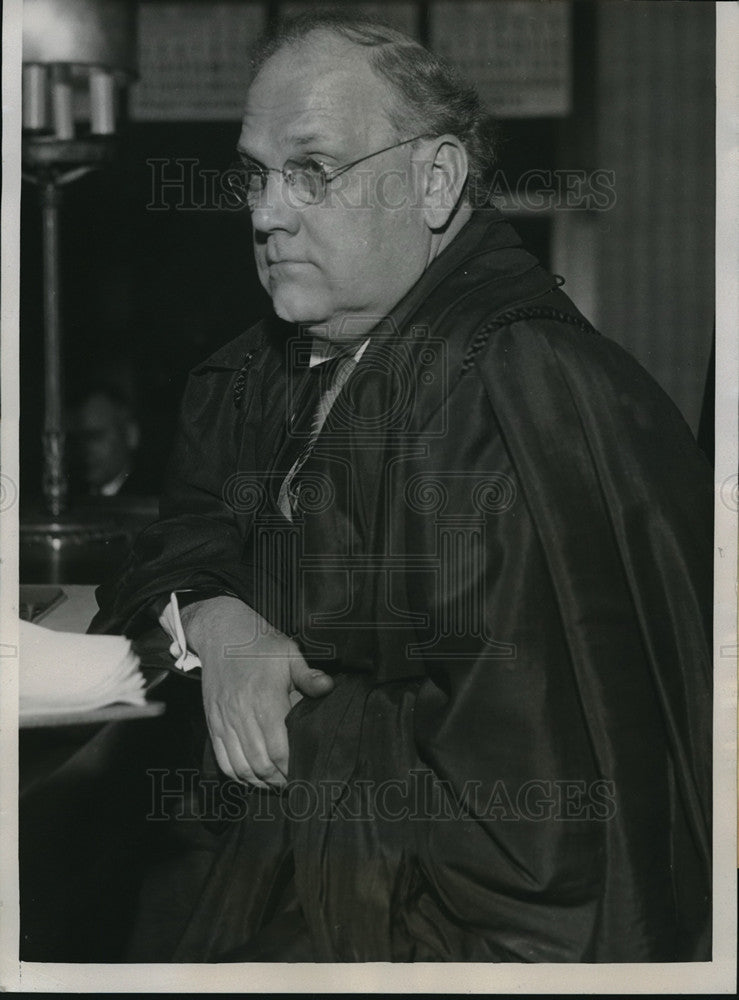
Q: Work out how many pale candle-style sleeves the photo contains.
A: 3